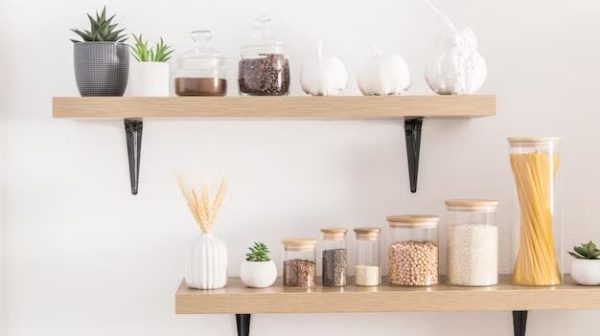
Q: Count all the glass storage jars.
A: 8